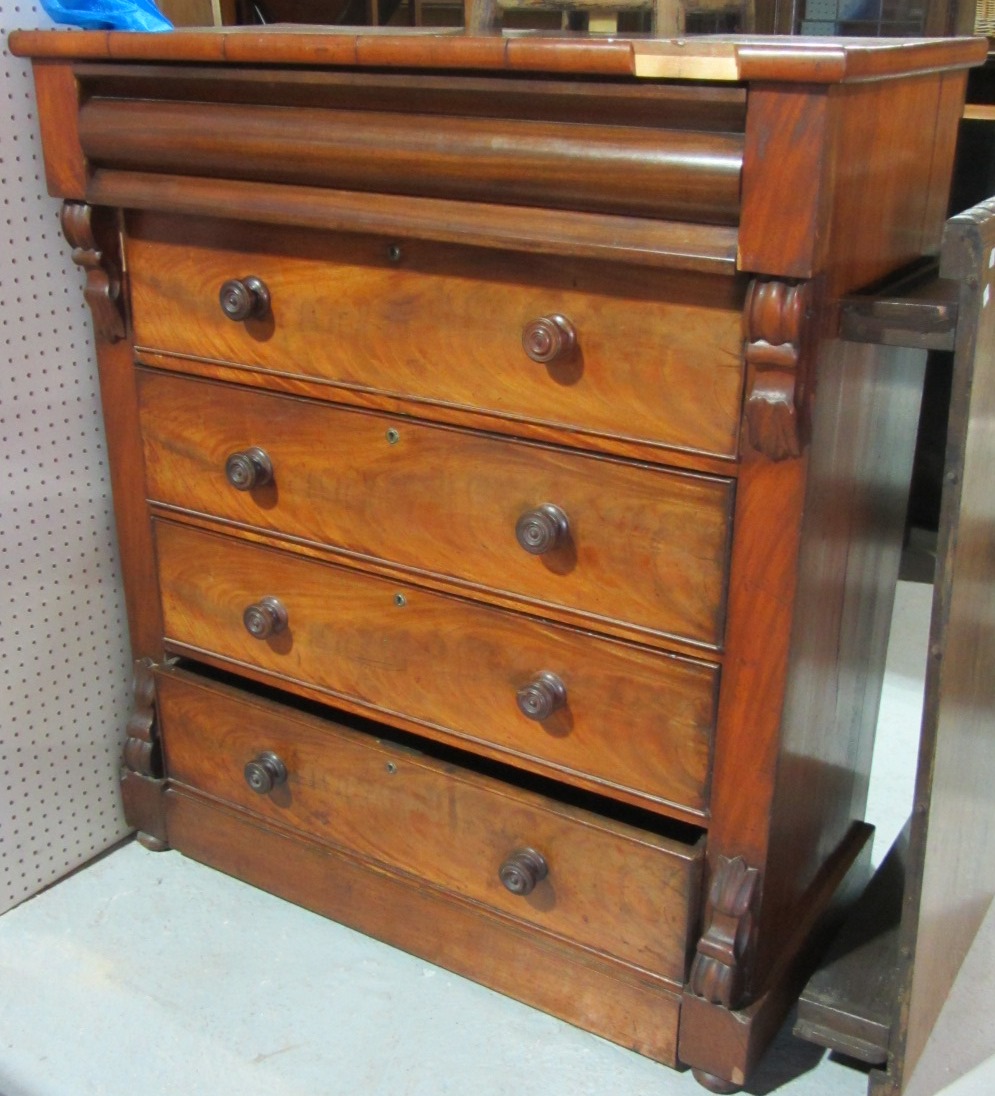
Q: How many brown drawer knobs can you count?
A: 8